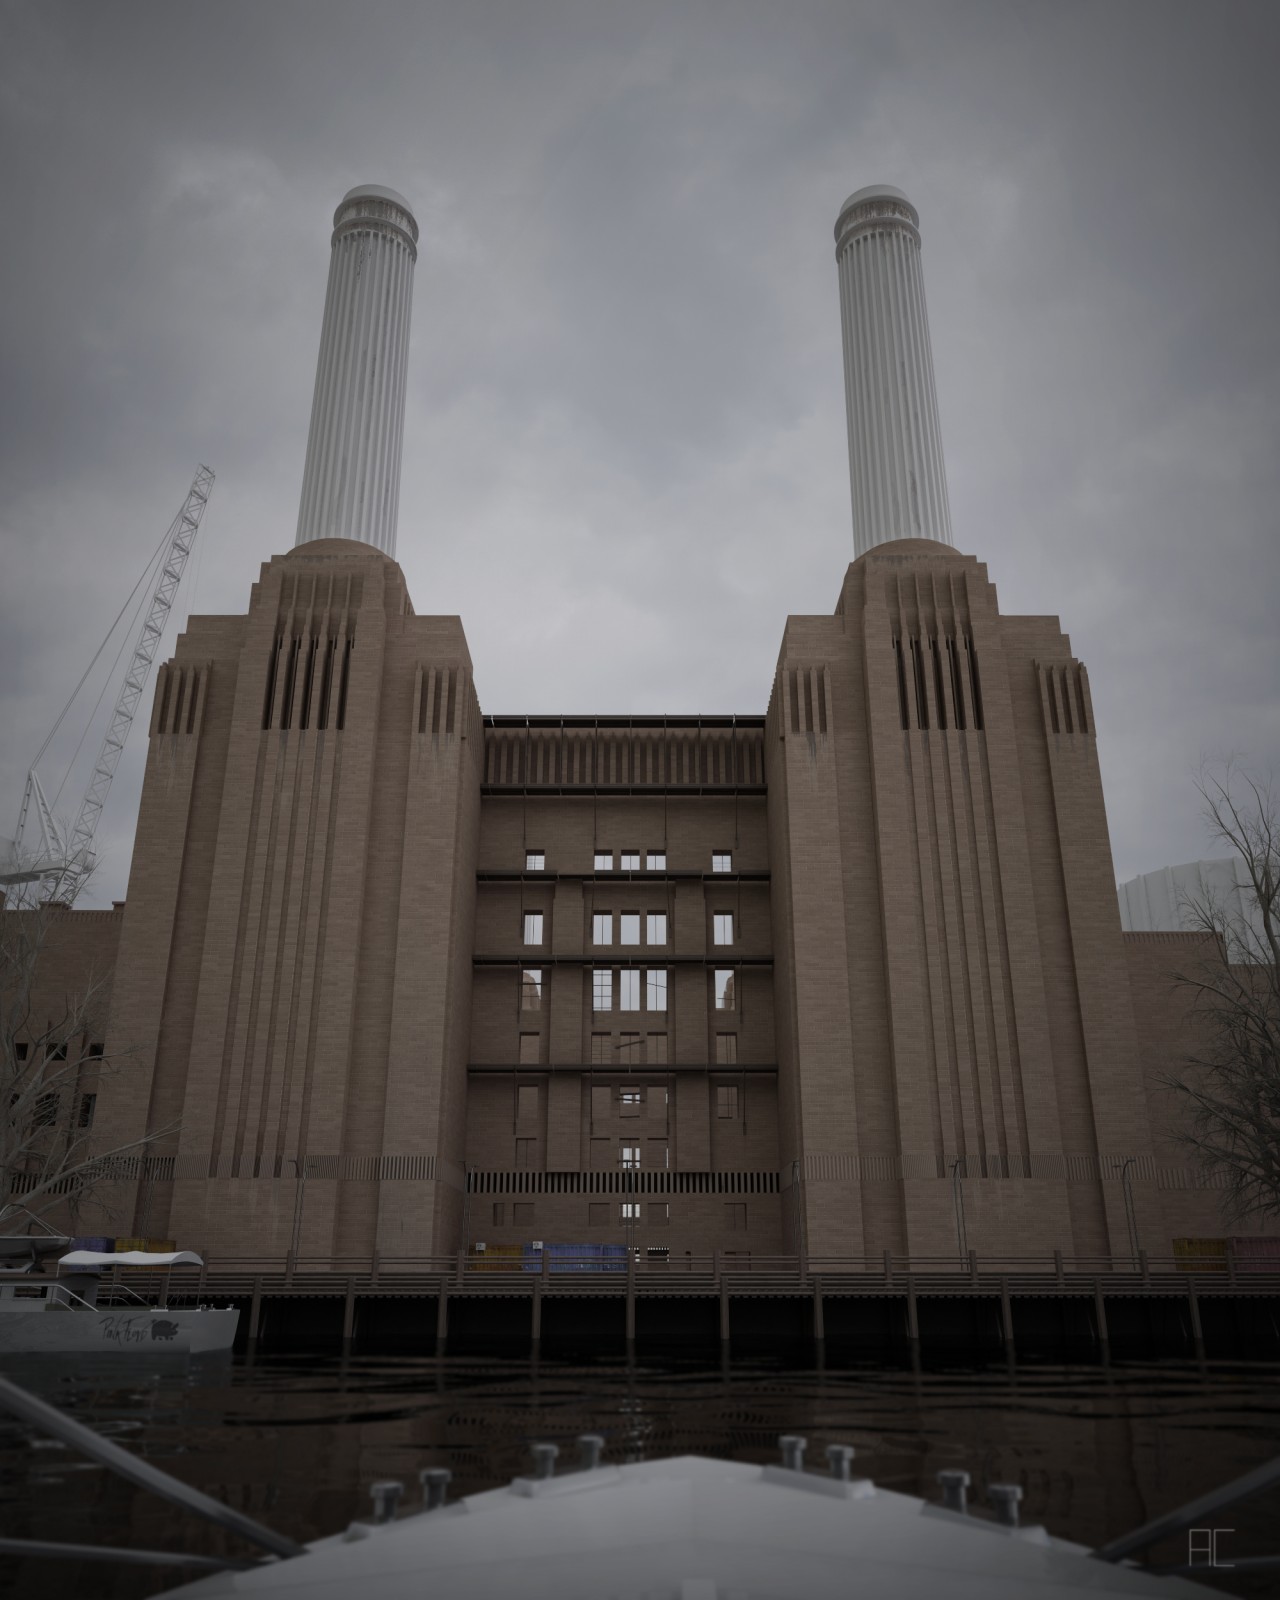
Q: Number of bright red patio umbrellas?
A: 0